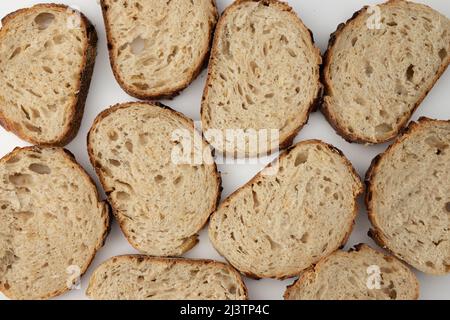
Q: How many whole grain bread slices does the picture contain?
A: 10